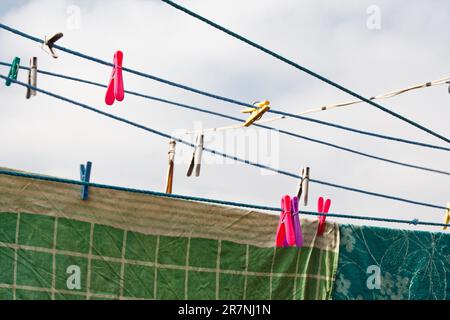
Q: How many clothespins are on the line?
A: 13